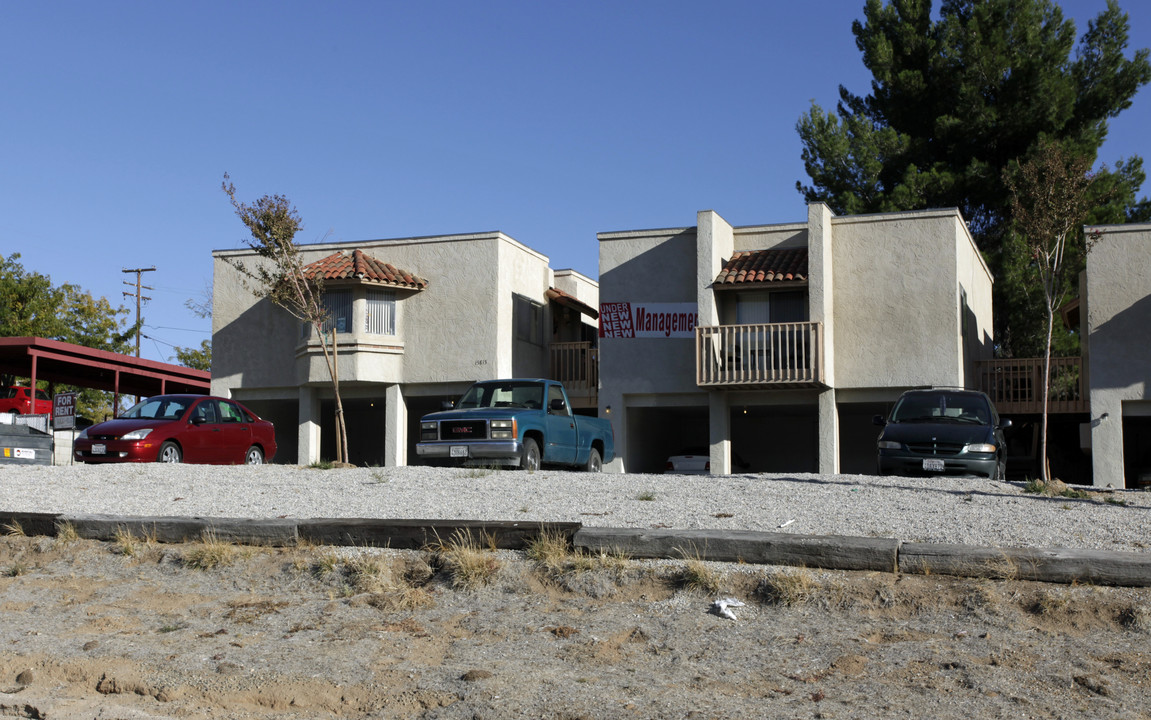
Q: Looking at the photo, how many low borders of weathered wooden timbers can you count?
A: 1